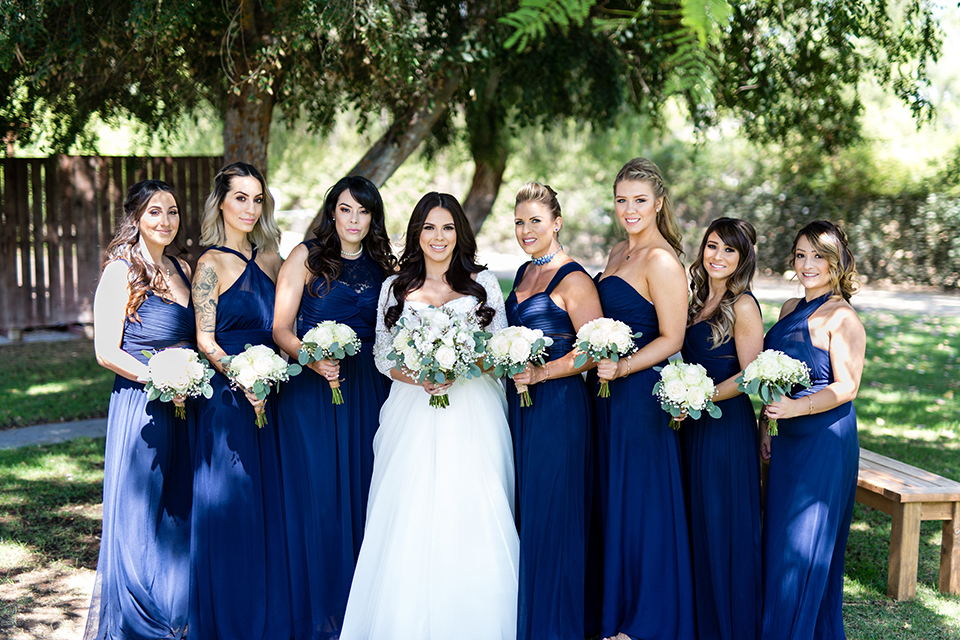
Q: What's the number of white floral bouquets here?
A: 8